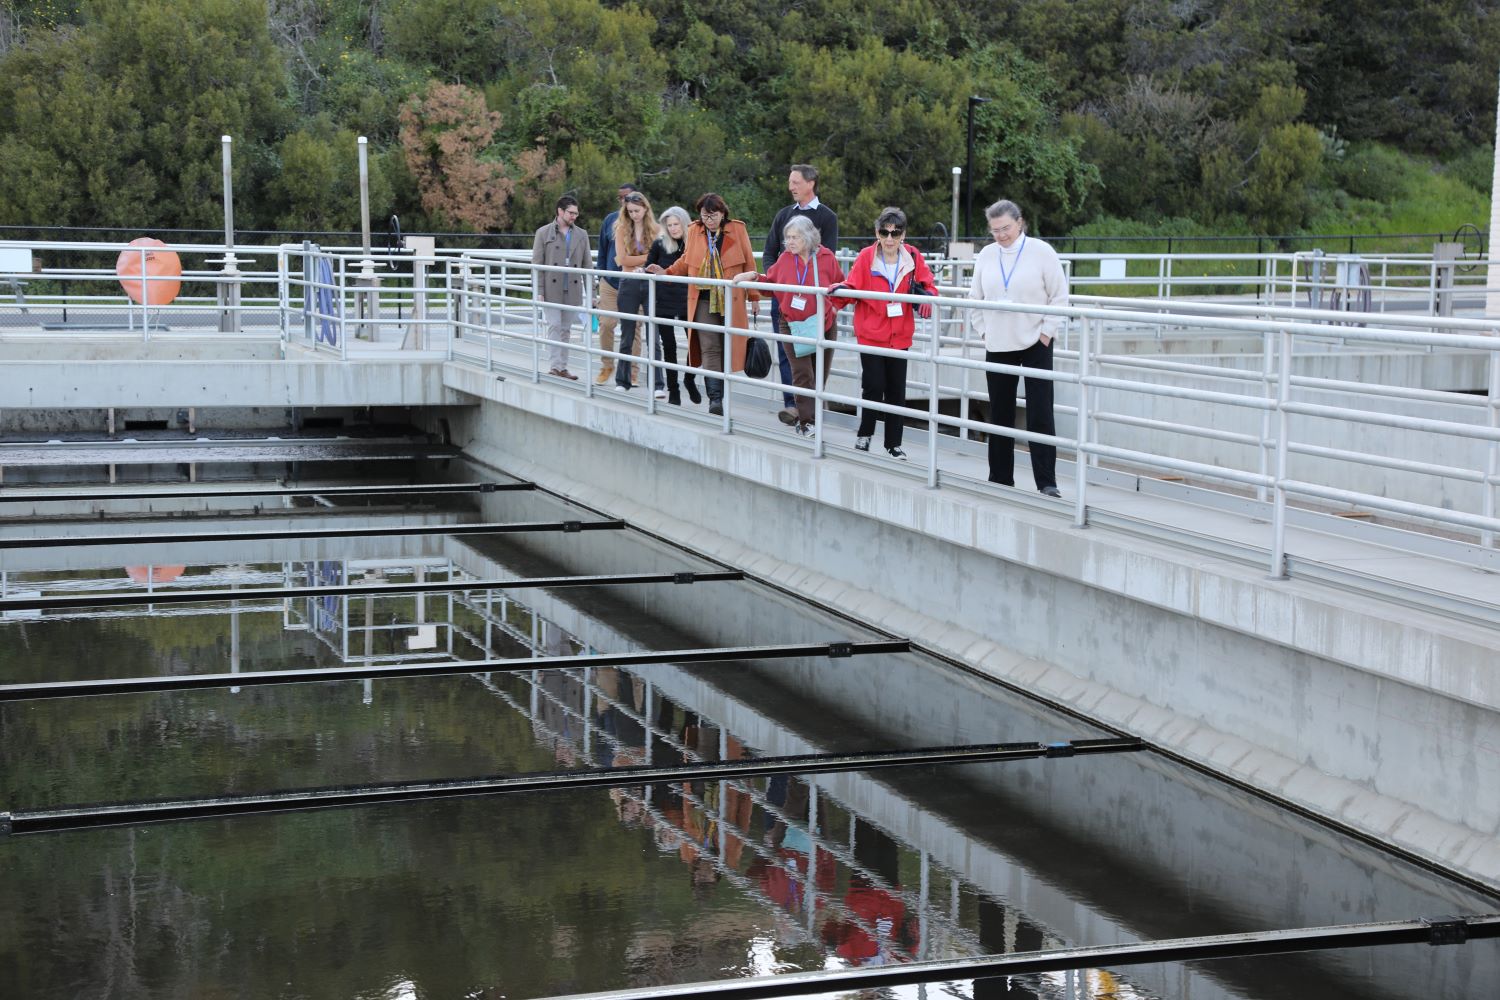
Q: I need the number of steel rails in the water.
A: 6